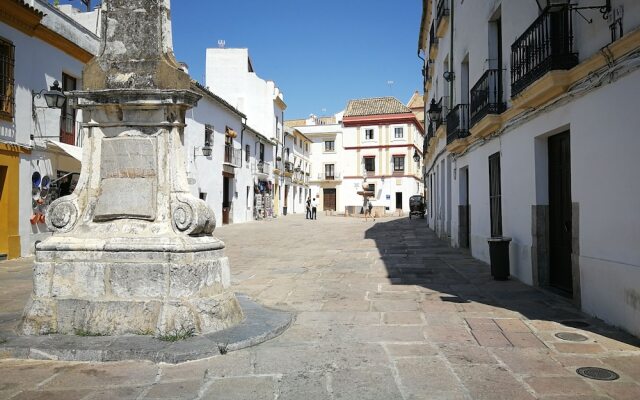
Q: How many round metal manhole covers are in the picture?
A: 3